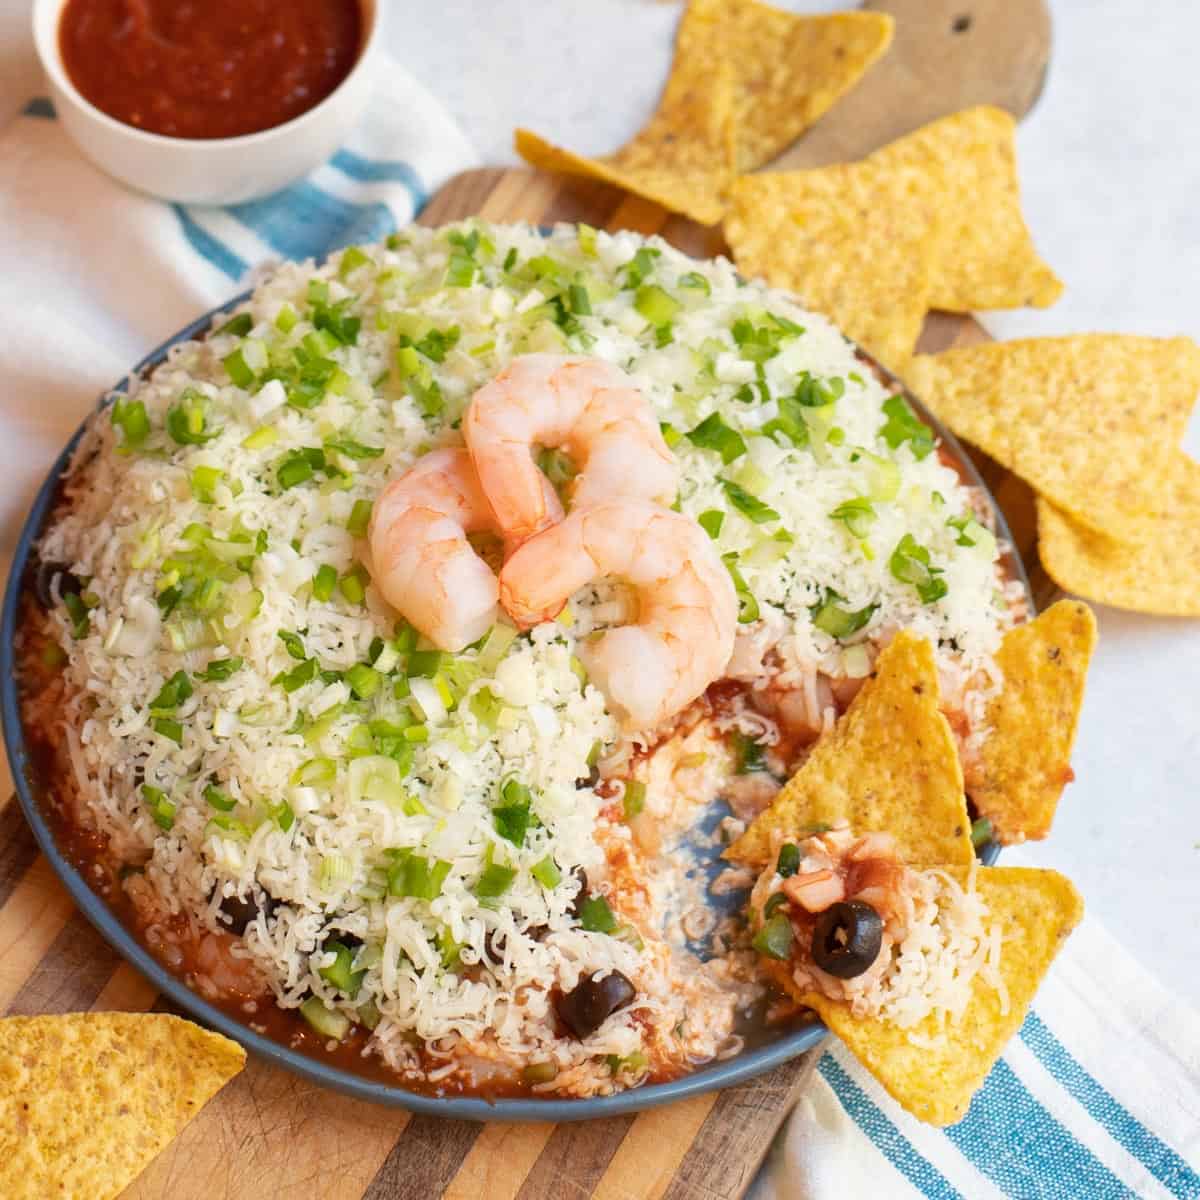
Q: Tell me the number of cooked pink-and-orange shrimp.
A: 3